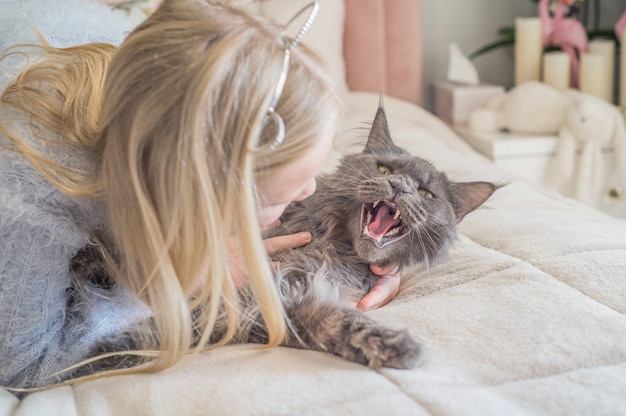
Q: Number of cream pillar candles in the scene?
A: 5